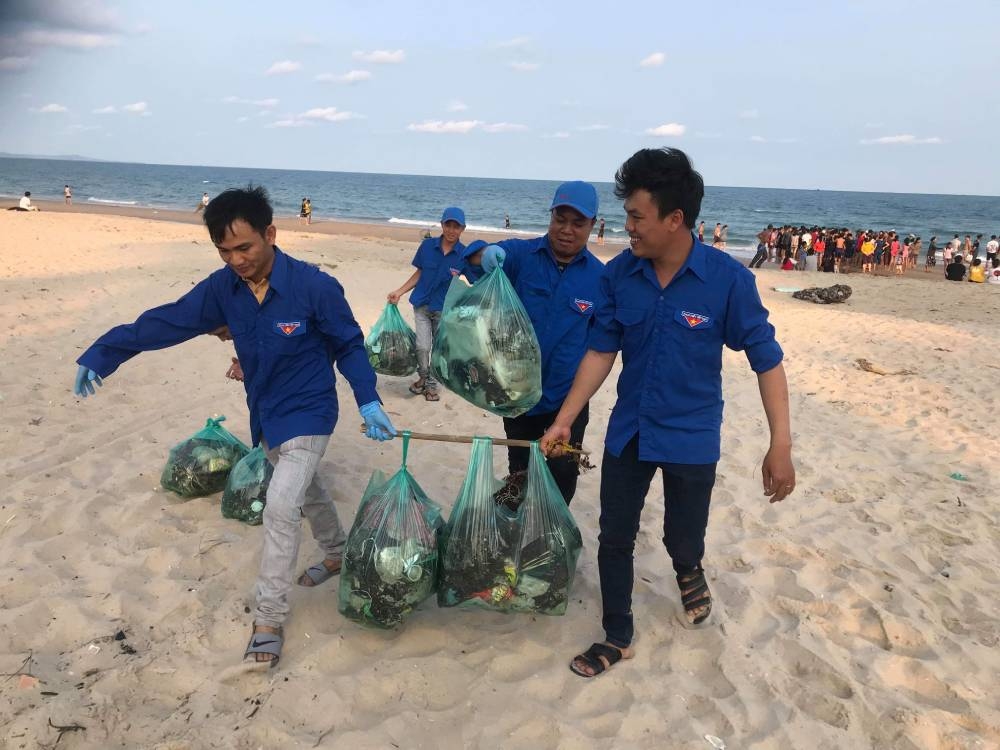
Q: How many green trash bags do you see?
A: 6